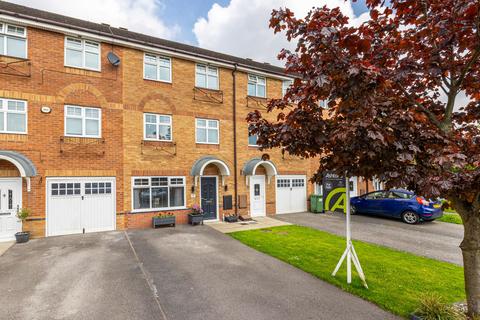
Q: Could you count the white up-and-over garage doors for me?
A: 2